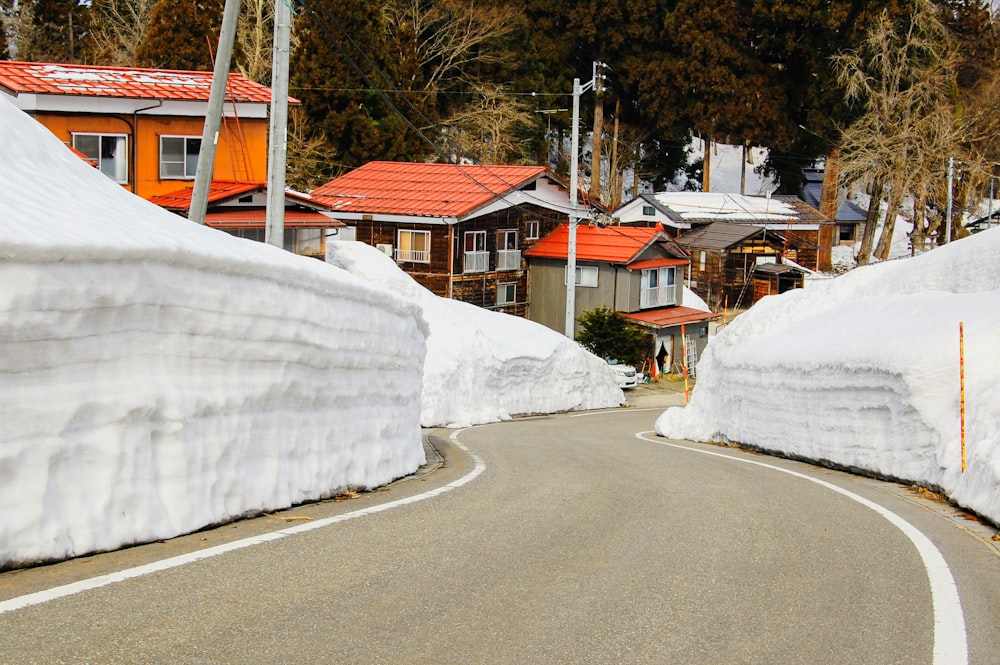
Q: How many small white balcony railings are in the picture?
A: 4